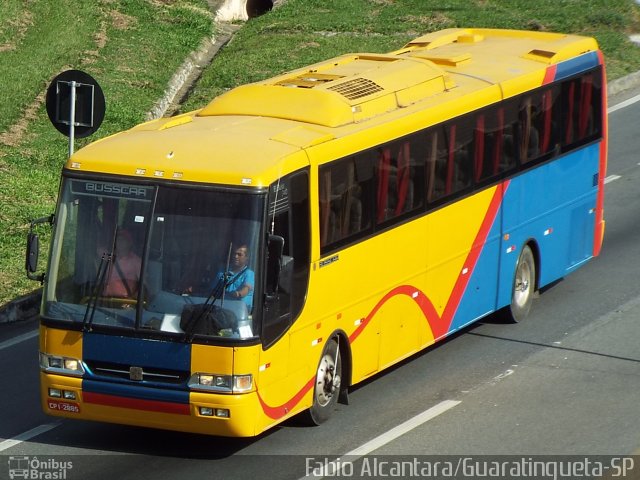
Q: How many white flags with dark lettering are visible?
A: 0